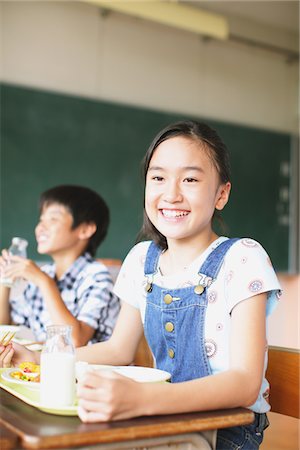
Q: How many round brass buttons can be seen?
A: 5